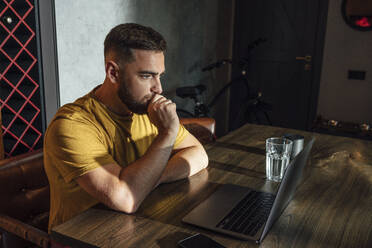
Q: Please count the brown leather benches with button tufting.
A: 1